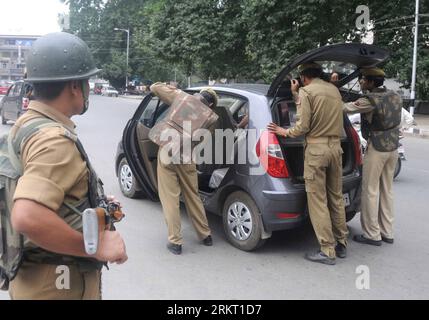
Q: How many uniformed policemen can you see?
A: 4